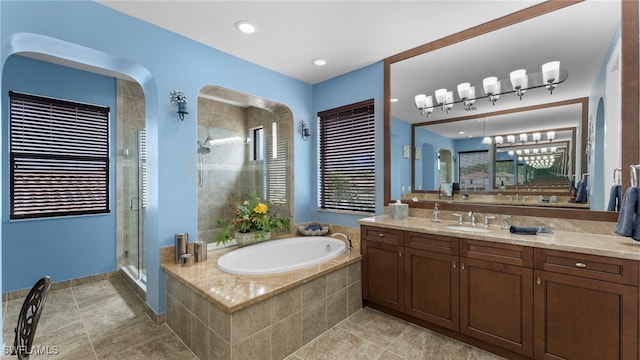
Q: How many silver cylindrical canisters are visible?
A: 3